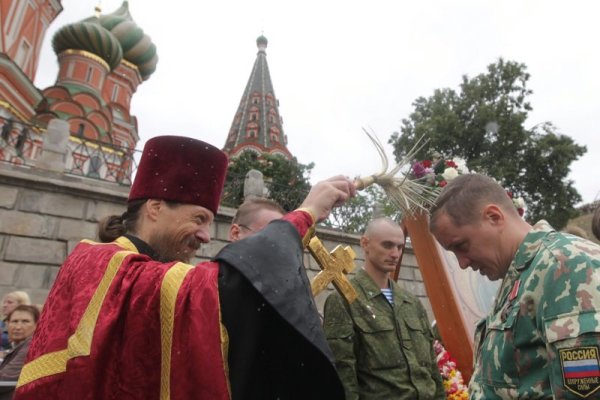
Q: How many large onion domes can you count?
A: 2